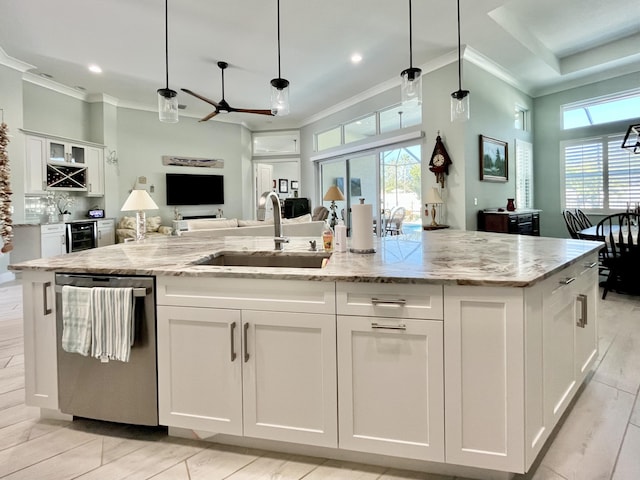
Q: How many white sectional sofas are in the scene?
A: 1